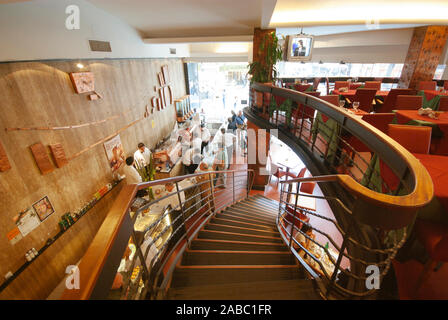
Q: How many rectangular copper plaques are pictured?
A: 3